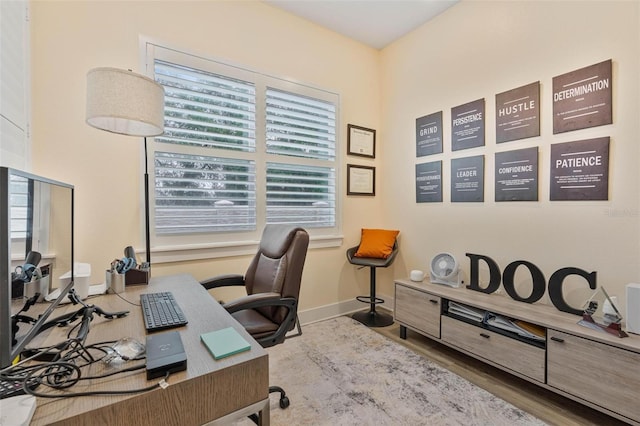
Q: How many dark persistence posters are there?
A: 1